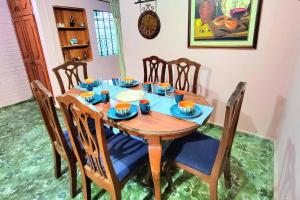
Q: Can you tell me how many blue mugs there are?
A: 6